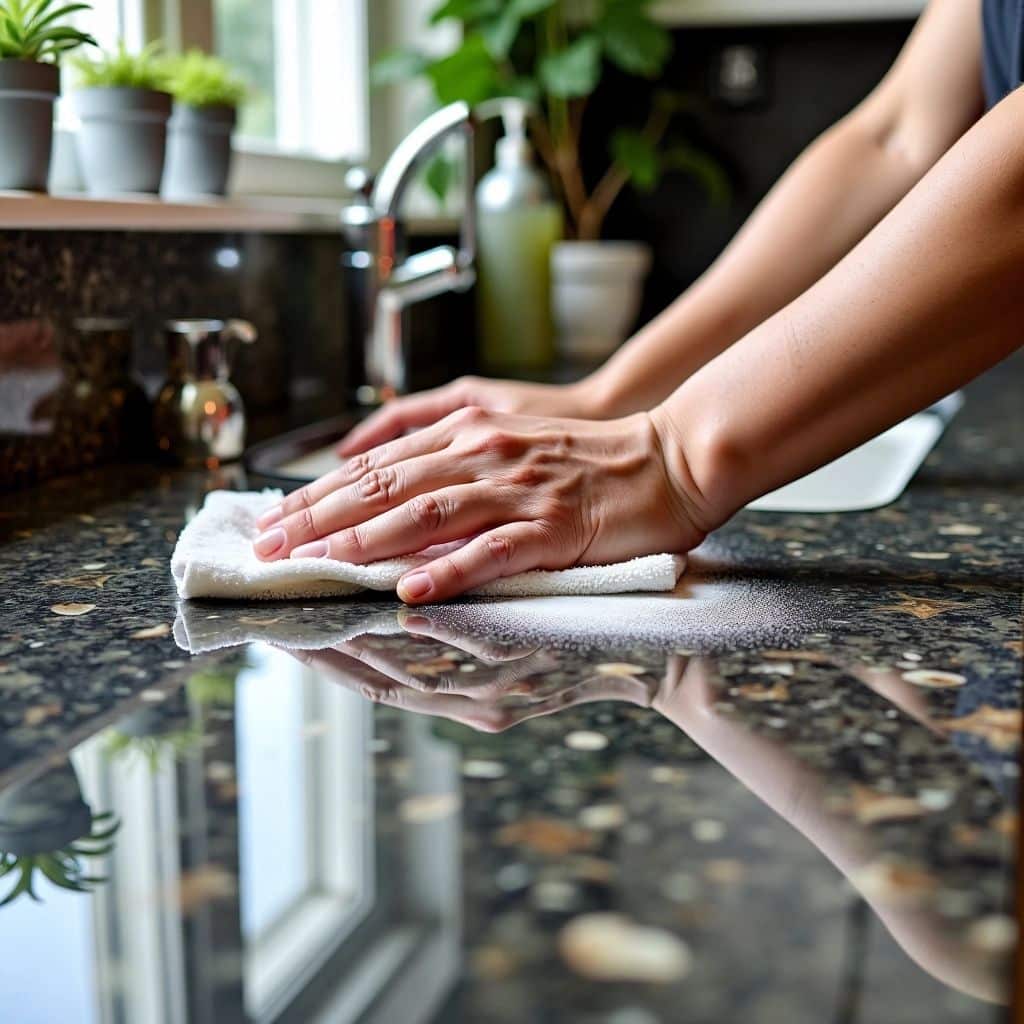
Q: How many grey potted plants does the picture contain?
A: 3